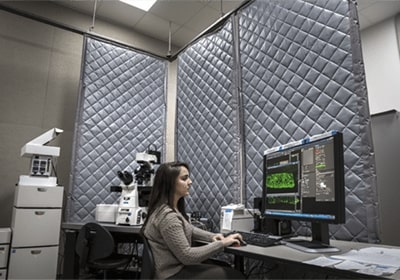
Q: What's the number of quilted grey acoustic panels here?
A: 3